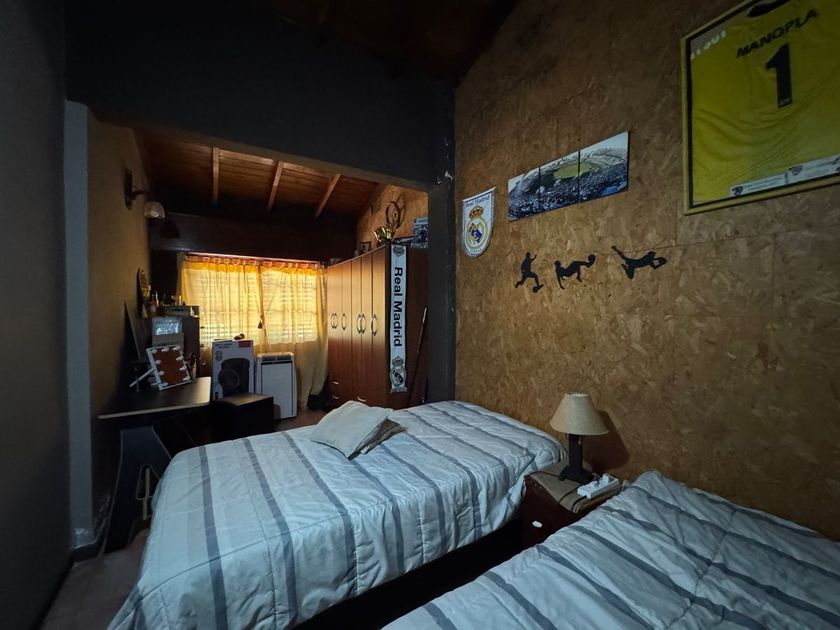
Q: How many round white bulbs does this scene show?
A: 9